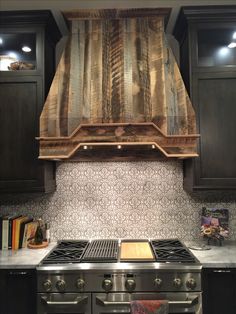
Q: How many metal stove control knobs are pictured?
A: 8